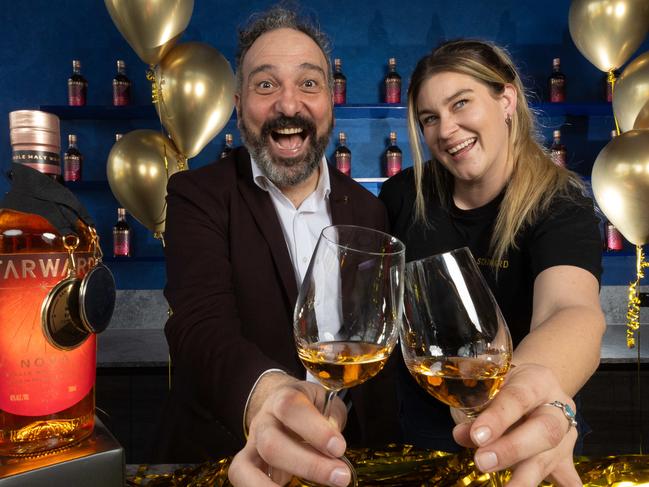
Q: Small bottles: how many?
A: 15